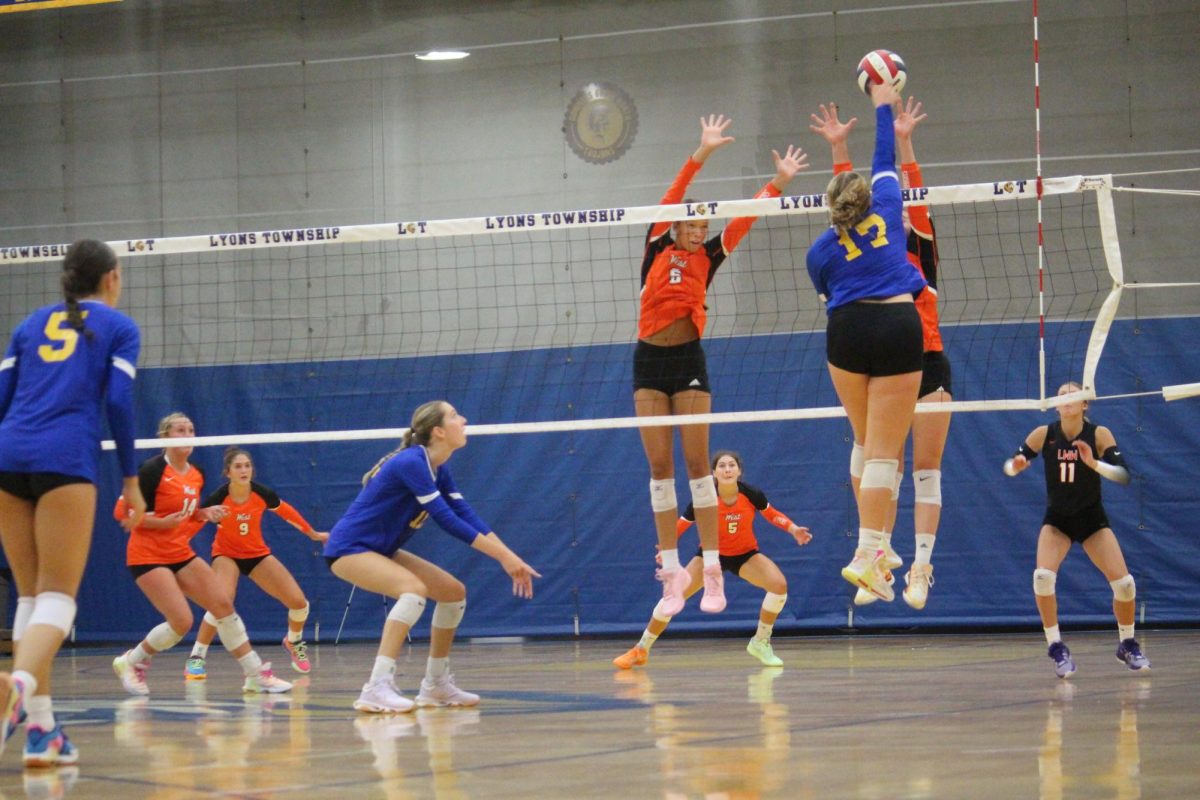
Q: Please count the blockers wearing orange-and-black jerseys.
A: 2